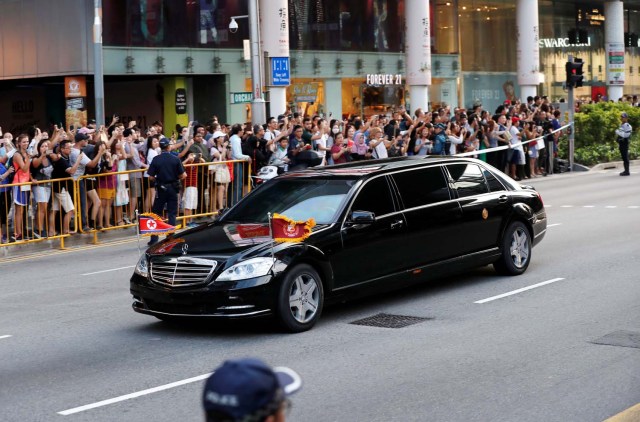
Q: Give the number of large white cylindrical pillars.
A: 4